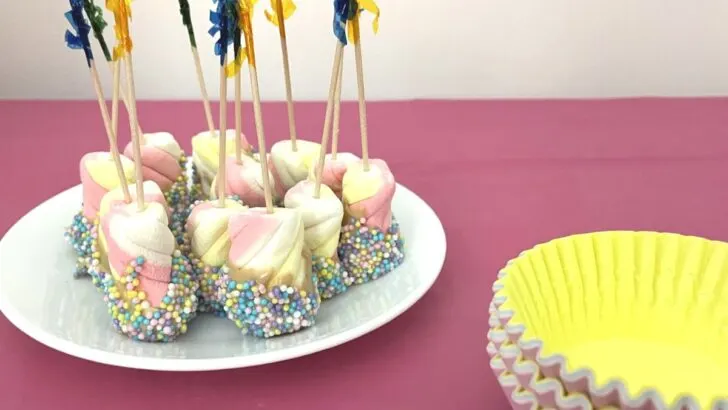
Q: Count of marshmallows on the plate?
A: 12